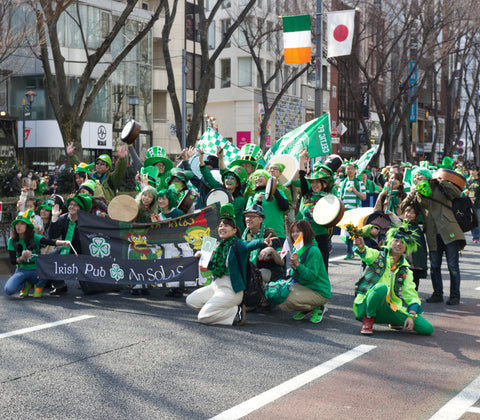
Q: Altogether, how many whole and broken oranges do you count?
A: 0